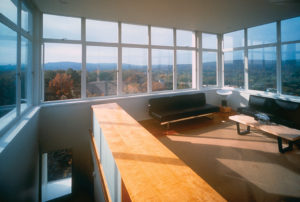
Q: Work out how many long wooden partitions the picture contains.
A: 1